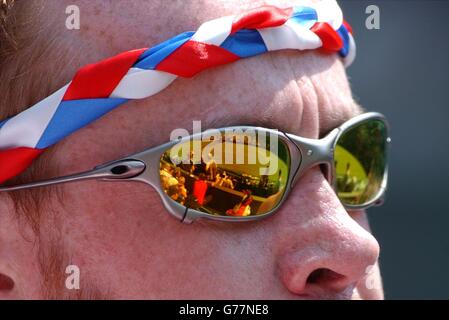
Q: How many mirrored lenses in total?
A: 2